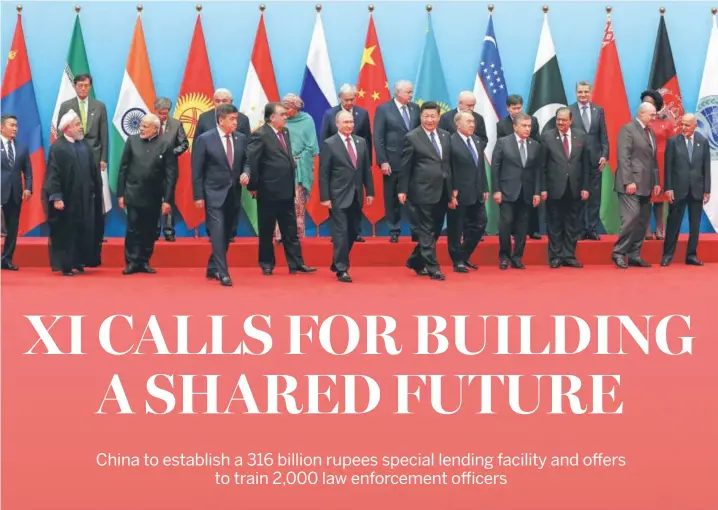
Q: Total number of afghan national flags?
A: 1